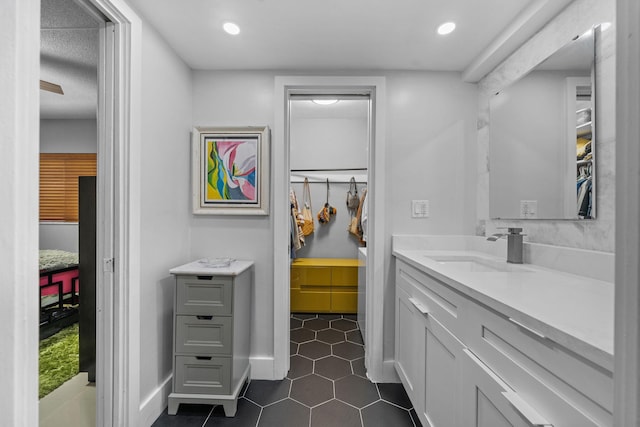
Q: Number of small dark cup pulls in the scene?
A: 3